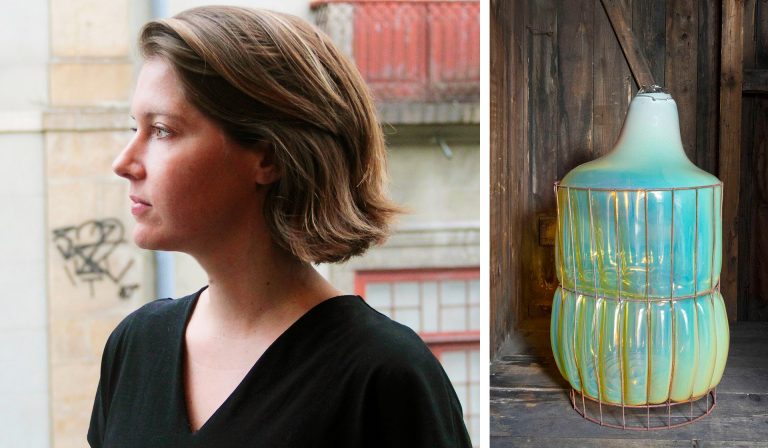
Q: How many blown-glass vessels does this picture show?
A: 1